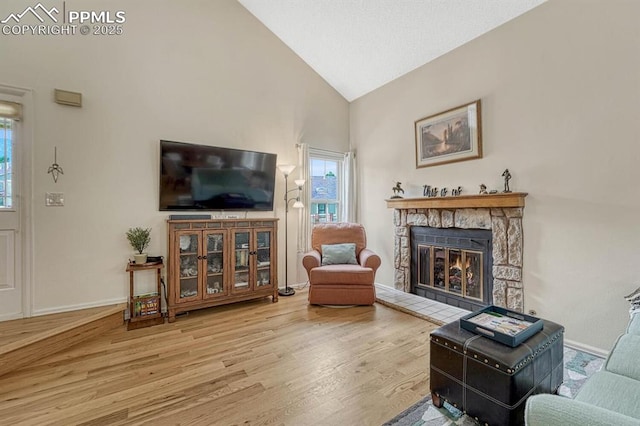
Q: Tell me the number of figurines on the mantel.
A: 3